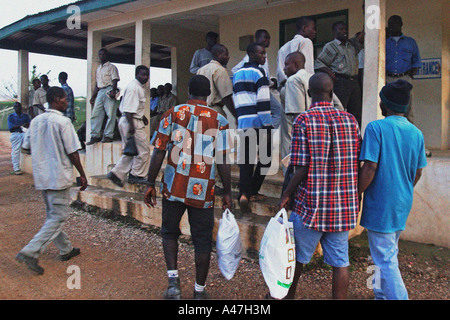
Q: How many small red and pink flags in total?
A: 0